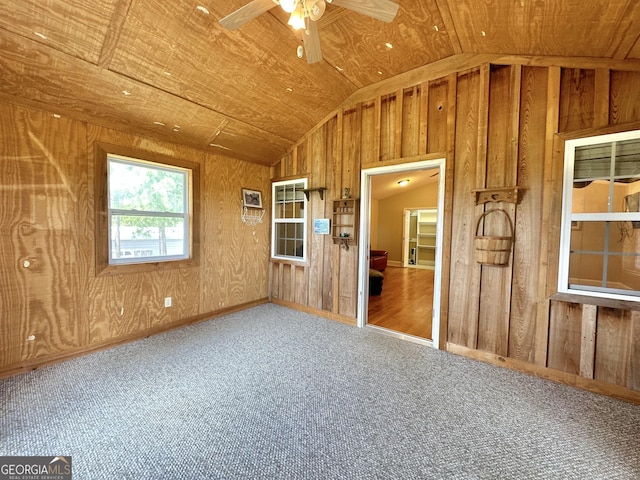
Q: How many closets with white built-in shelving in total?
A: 1